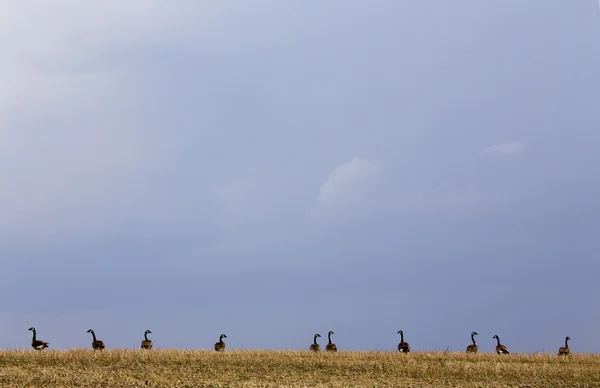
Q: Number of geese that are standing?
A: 10